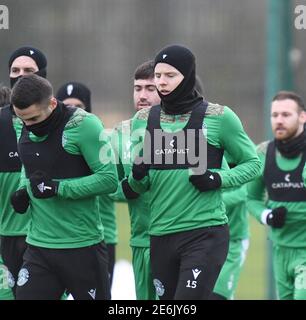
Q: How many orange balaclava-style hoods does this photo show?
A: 0